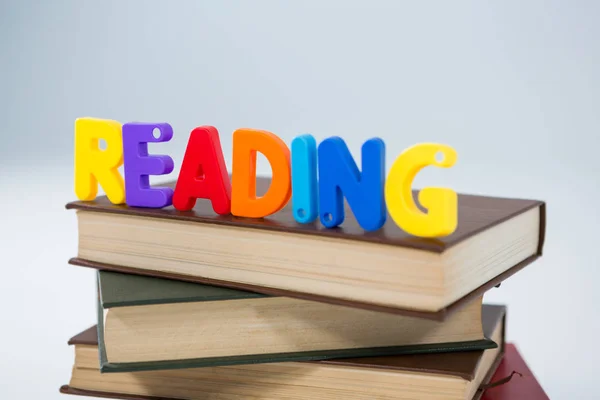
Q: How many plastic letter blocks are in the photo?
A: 7